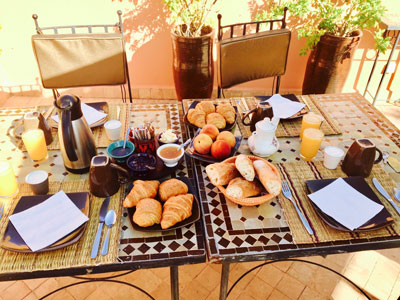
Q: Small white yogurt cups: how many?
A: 3